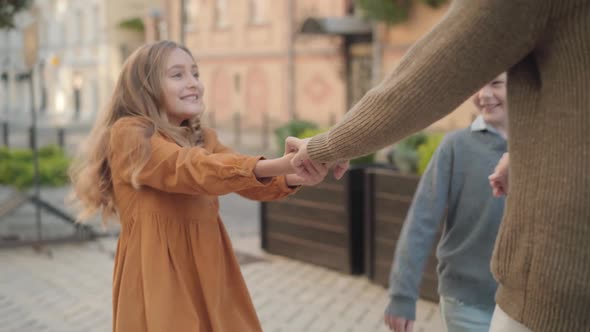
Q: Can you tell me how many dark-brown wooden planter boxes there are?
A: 2